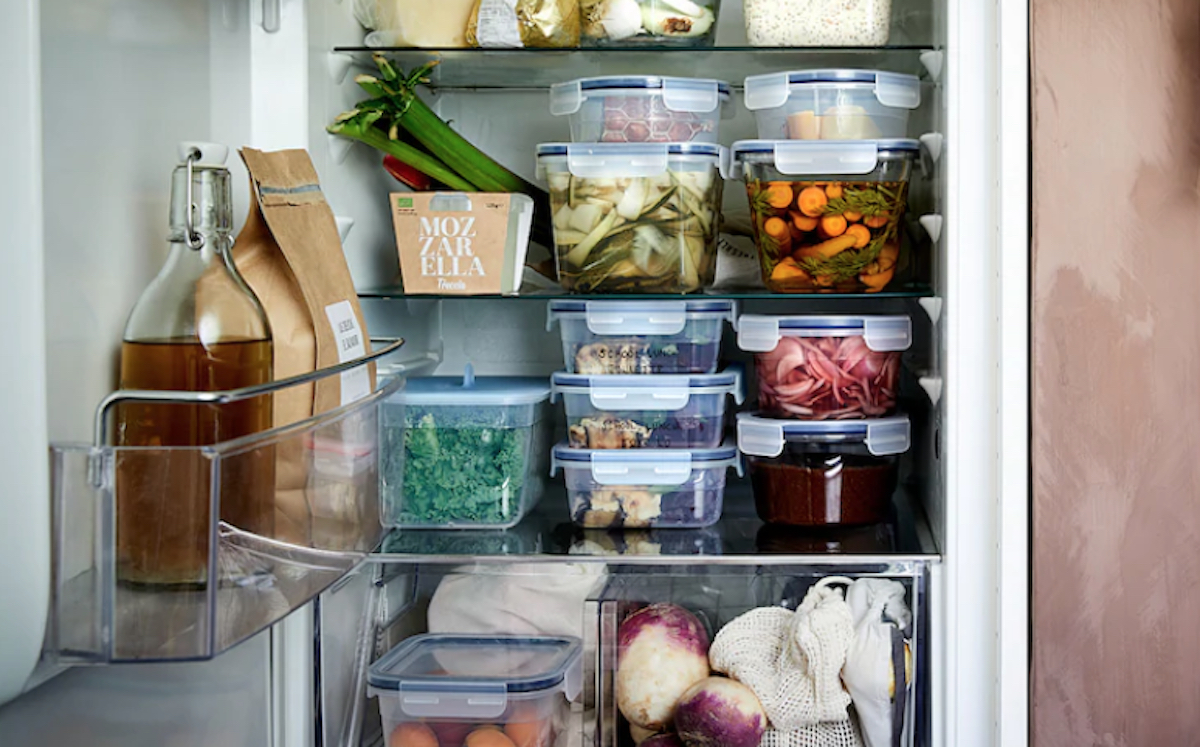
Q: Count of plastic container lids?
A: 11